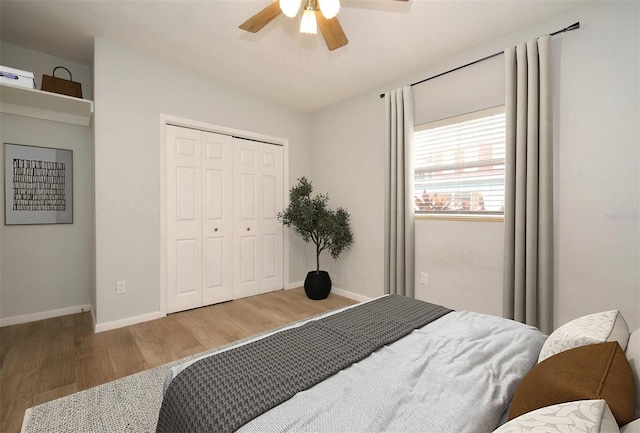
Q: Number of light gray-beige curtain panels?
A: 2